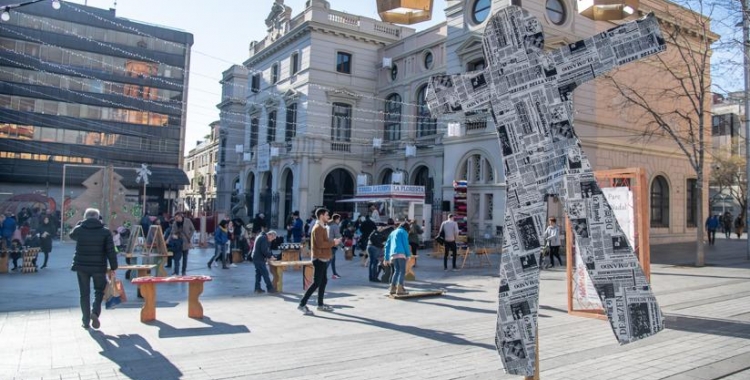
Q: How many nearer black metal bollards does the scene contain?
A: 0